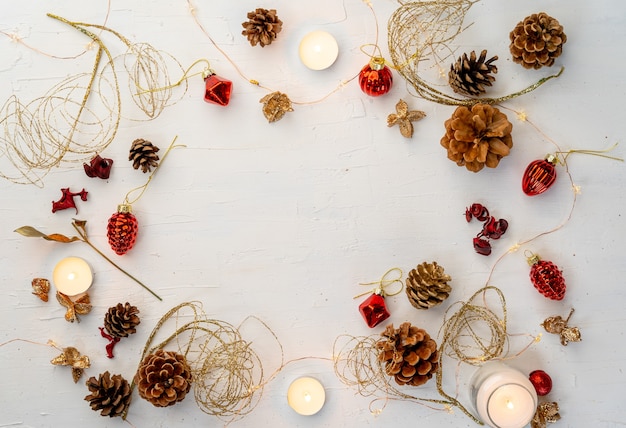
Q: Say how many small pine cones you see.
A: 6